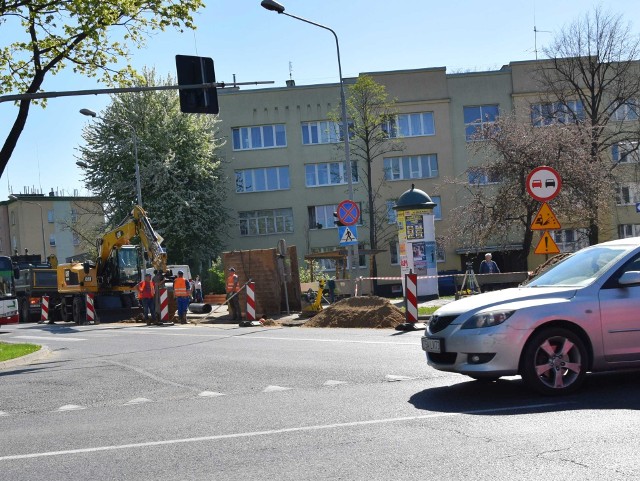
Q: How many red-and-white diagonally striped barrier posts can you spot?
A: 5